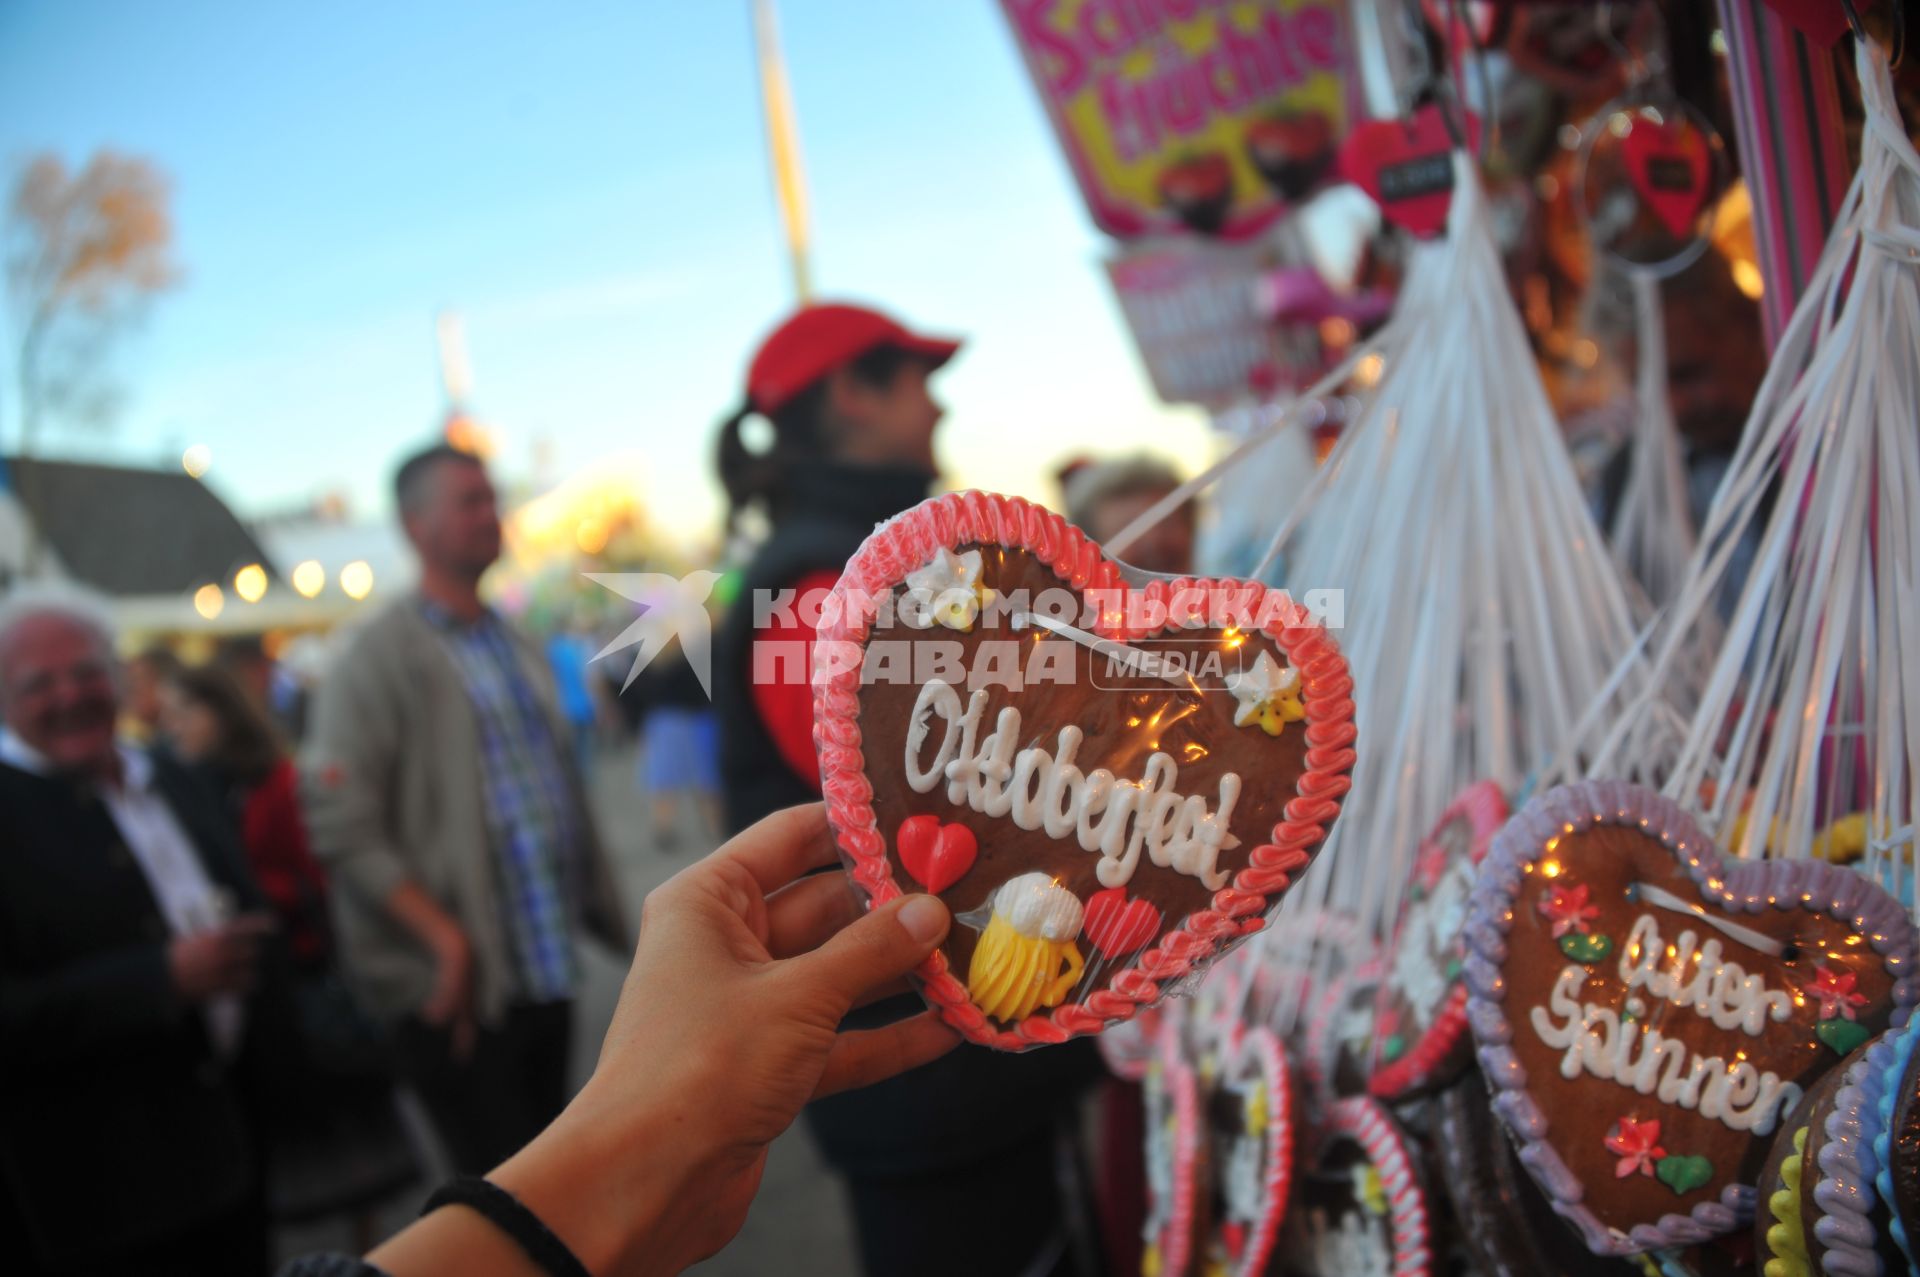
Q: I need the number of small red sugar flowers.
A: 3